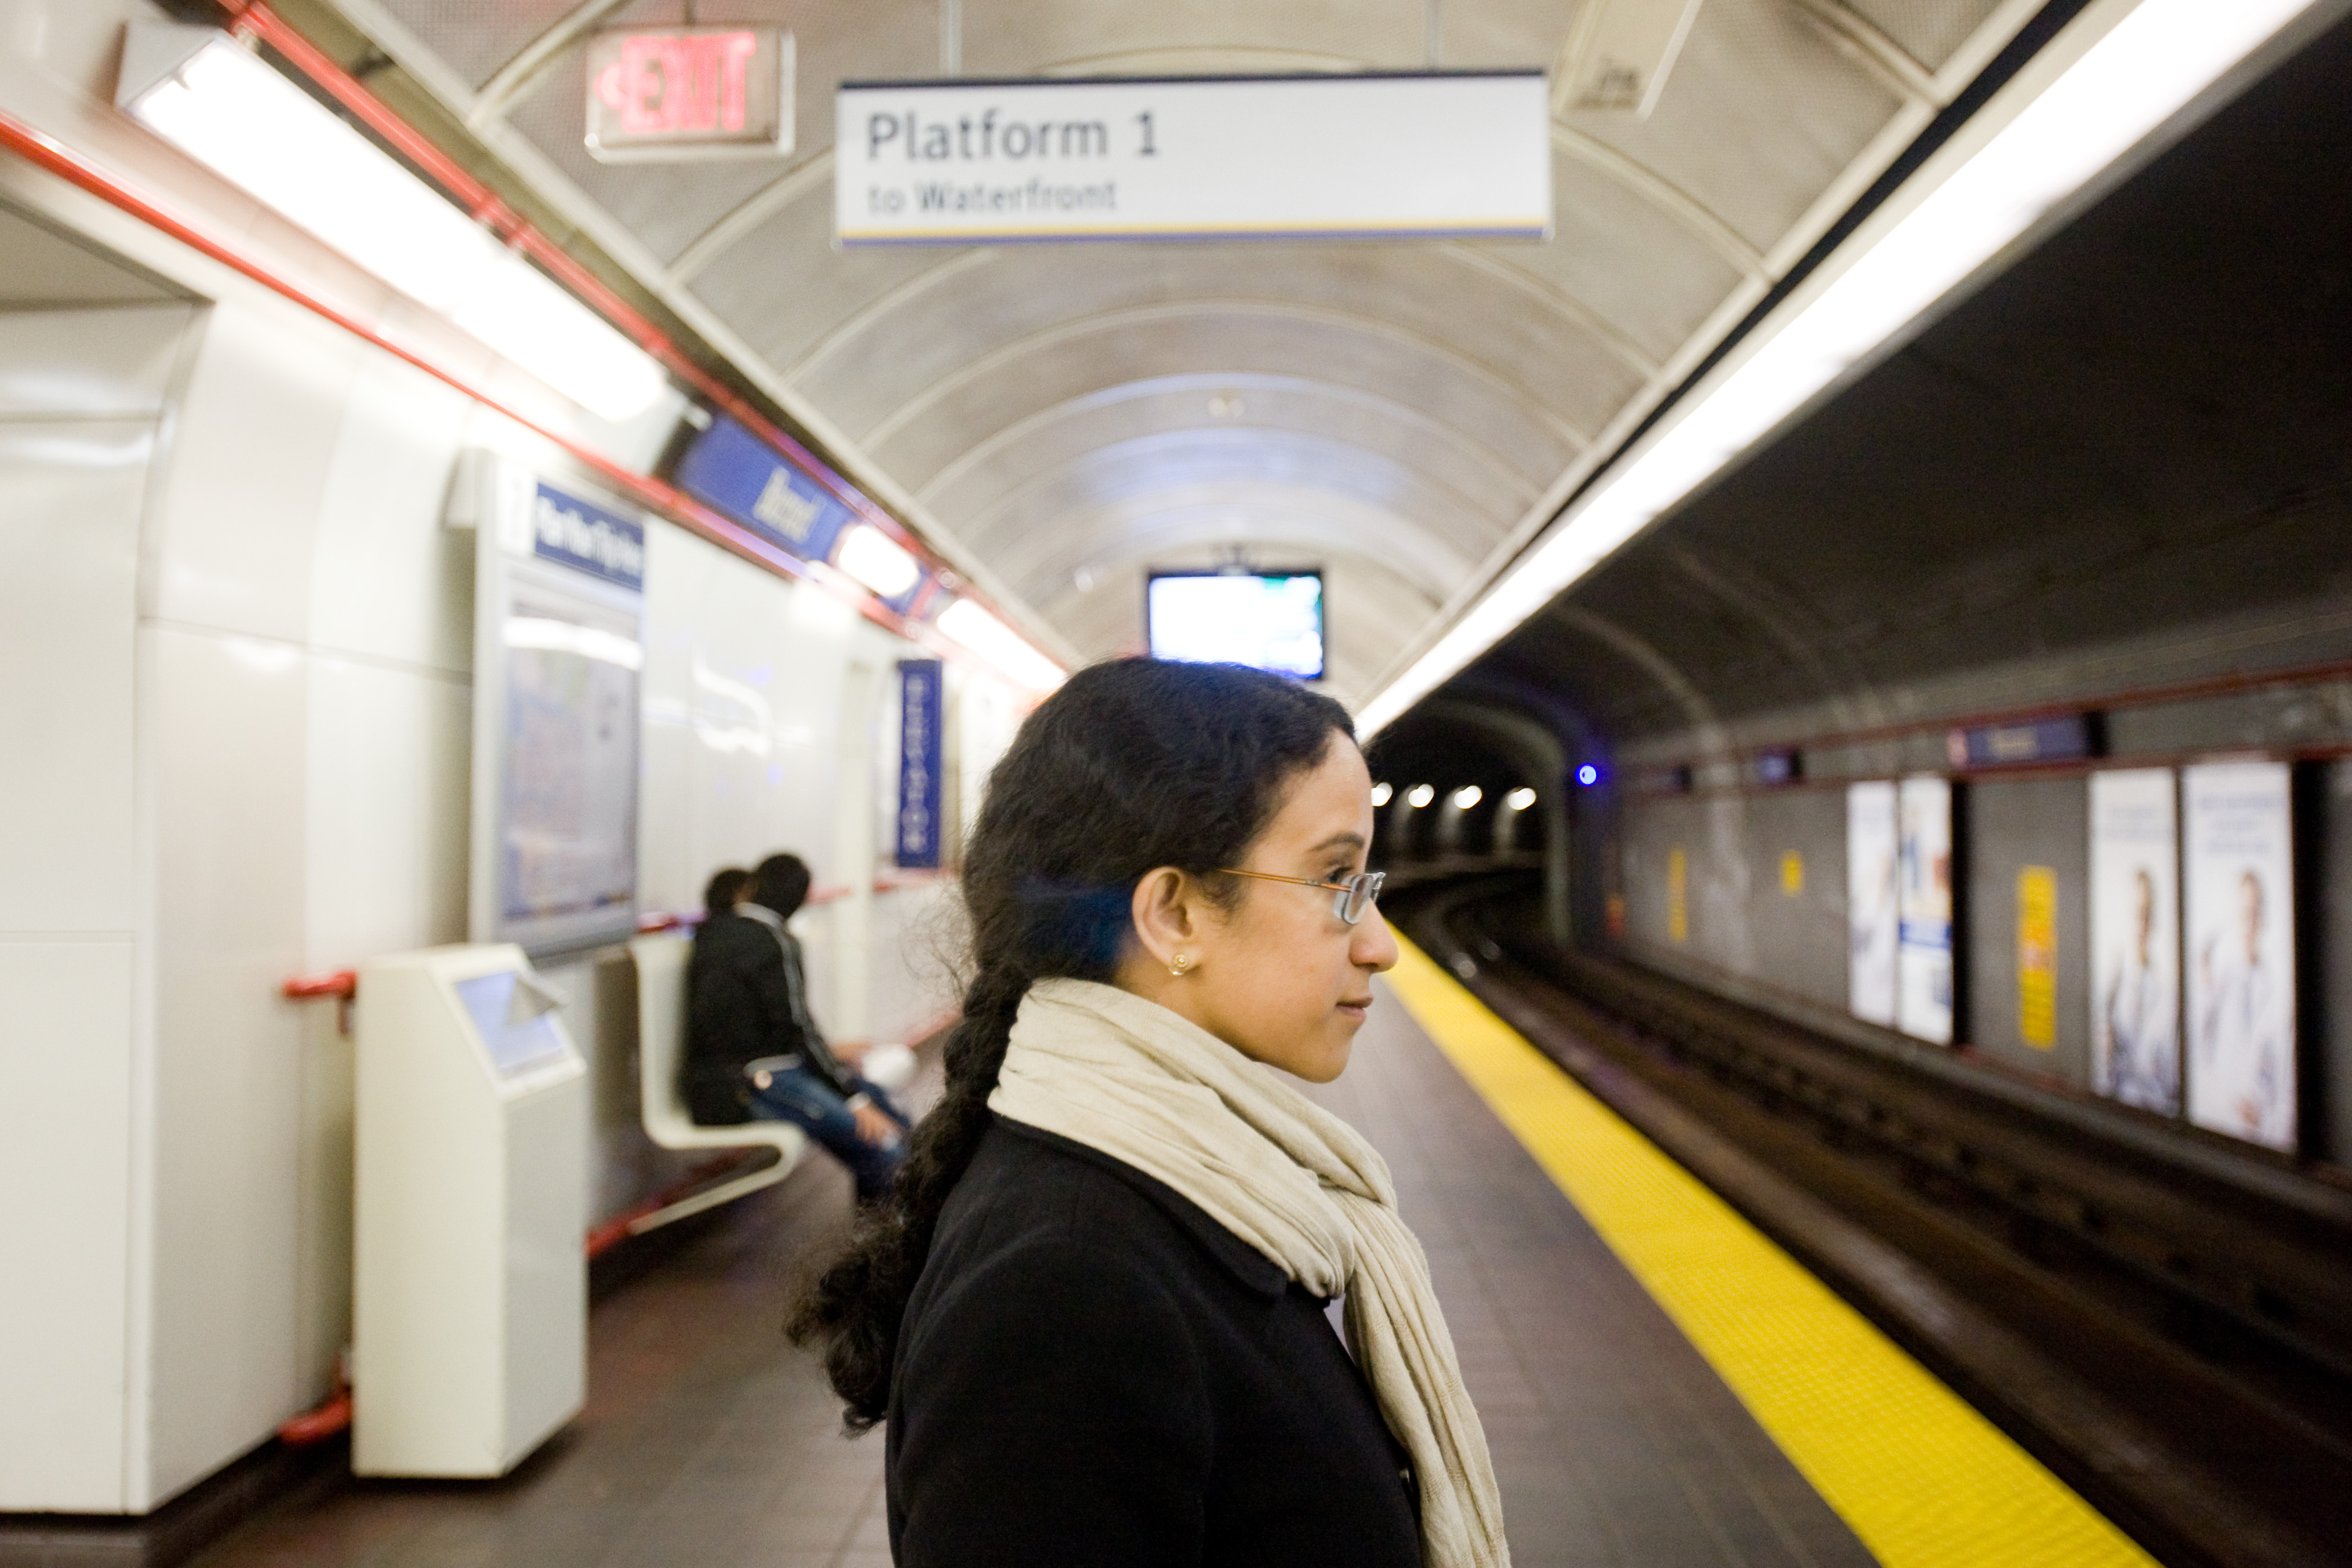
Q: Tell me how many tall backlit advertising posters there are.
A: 4